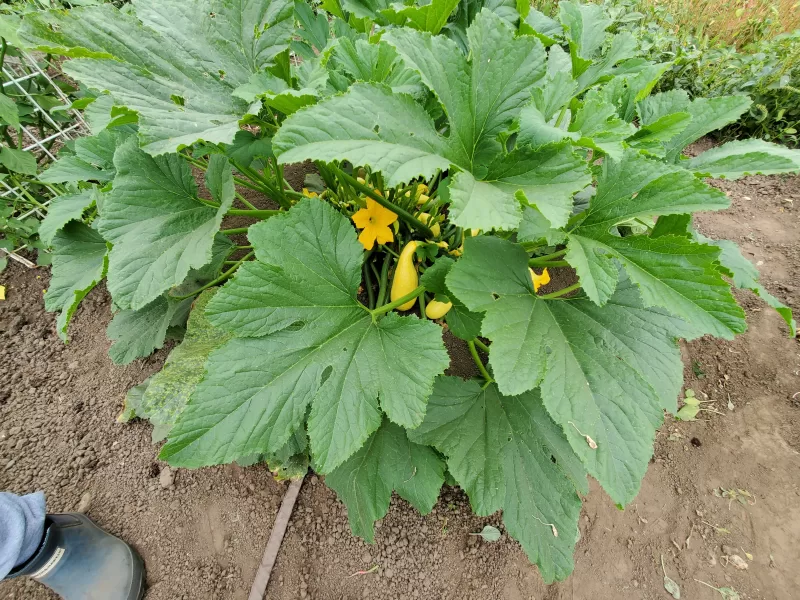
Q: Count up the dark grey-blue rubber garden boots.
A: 1